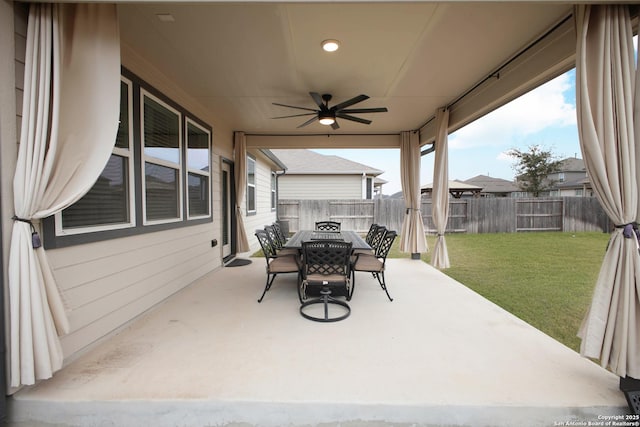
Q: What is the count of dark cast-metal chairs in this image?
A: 8